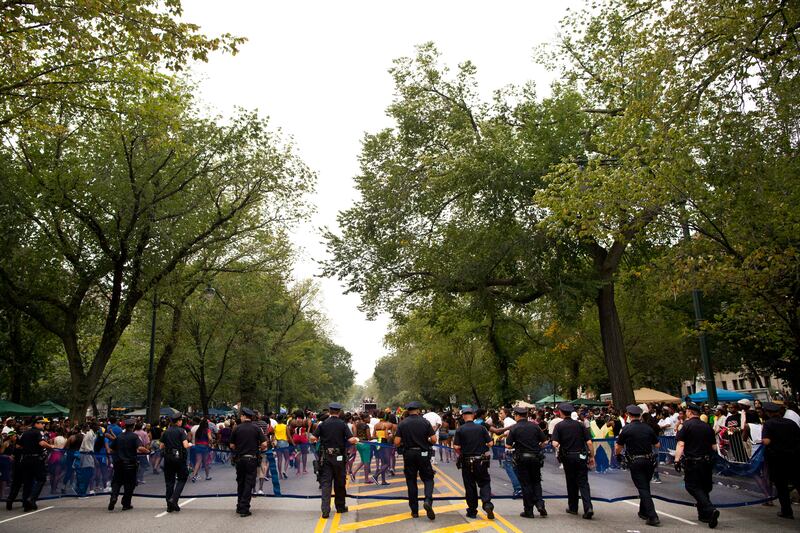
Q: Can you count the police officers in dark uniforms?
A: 12